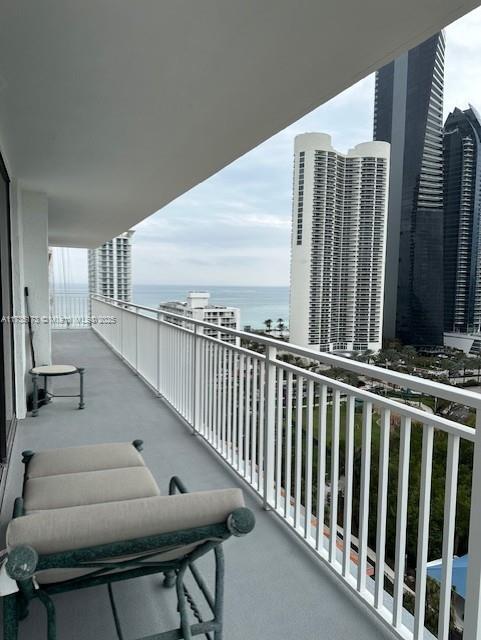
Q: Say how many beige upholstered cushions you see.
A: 3